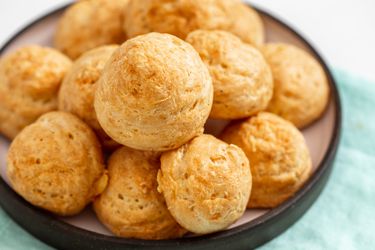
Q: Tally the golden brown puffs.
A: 12